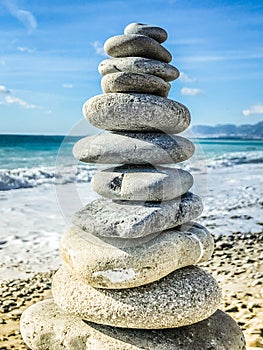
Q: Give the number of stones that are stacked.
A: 11